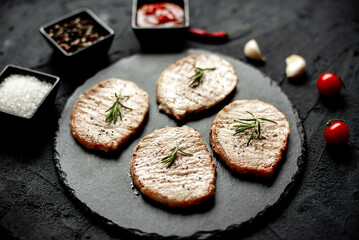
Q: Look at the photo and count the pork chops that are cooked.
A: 4